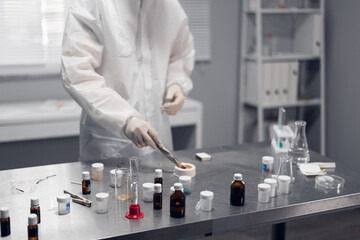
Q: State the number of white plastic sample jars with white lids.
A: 12